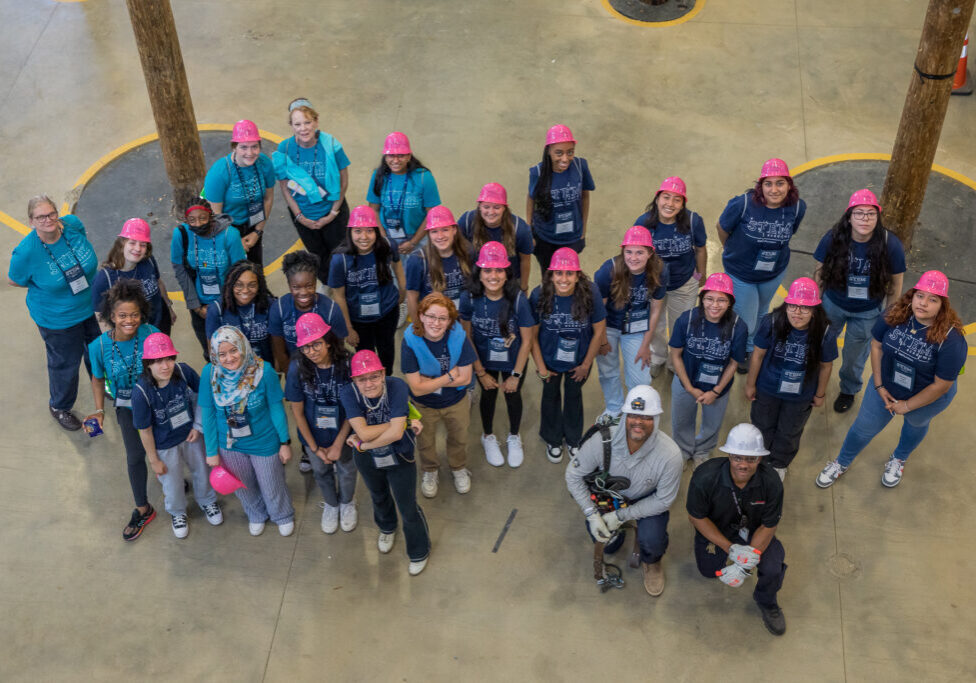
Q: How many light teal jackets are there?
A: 1